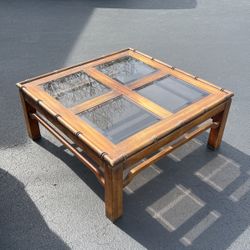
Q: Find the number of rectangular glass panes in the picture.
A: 4